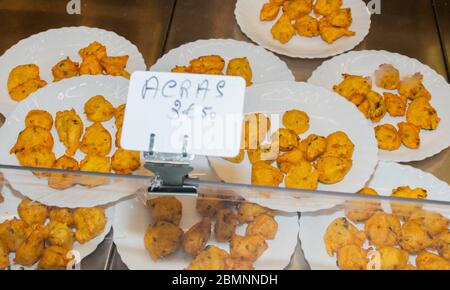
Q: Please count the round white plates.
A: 9